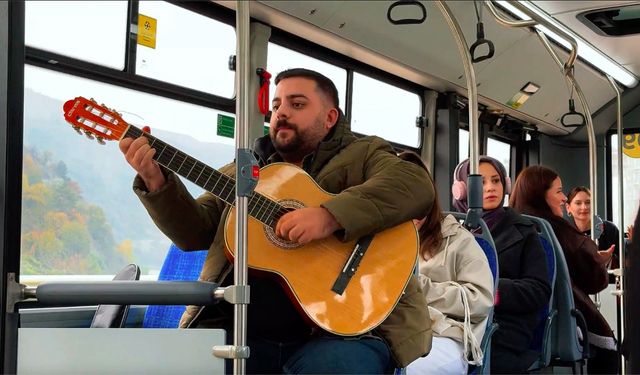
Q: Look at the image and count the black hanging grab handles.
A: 3